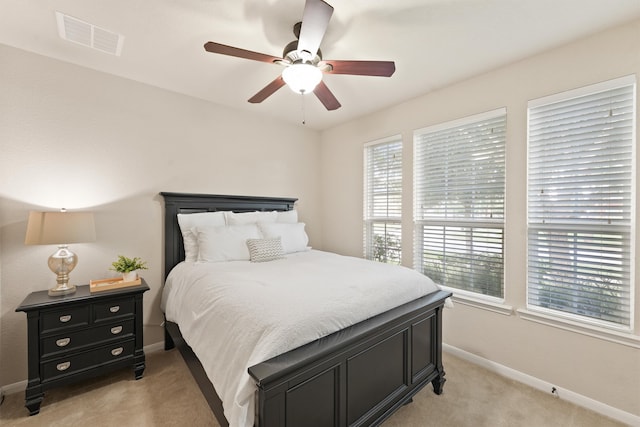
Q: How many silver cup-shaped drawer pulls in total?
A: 6